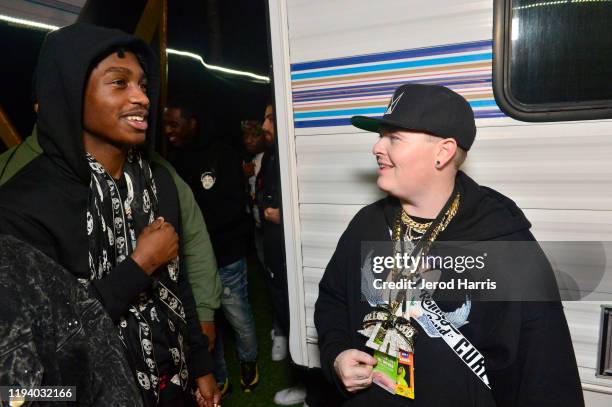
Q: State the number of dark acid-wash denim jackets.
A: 1